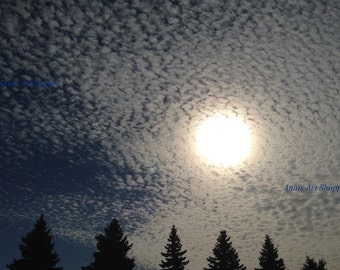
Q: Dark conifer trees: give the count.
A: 6